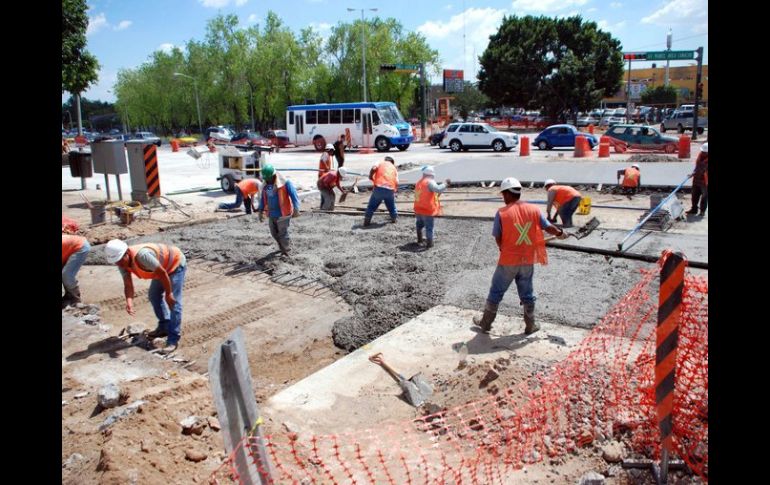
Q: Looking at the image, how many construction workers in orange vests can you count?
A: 12